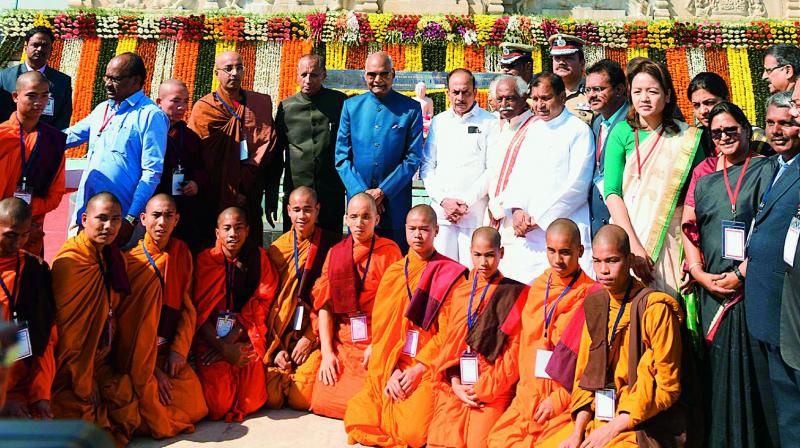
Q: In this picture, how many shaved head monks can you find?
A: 13